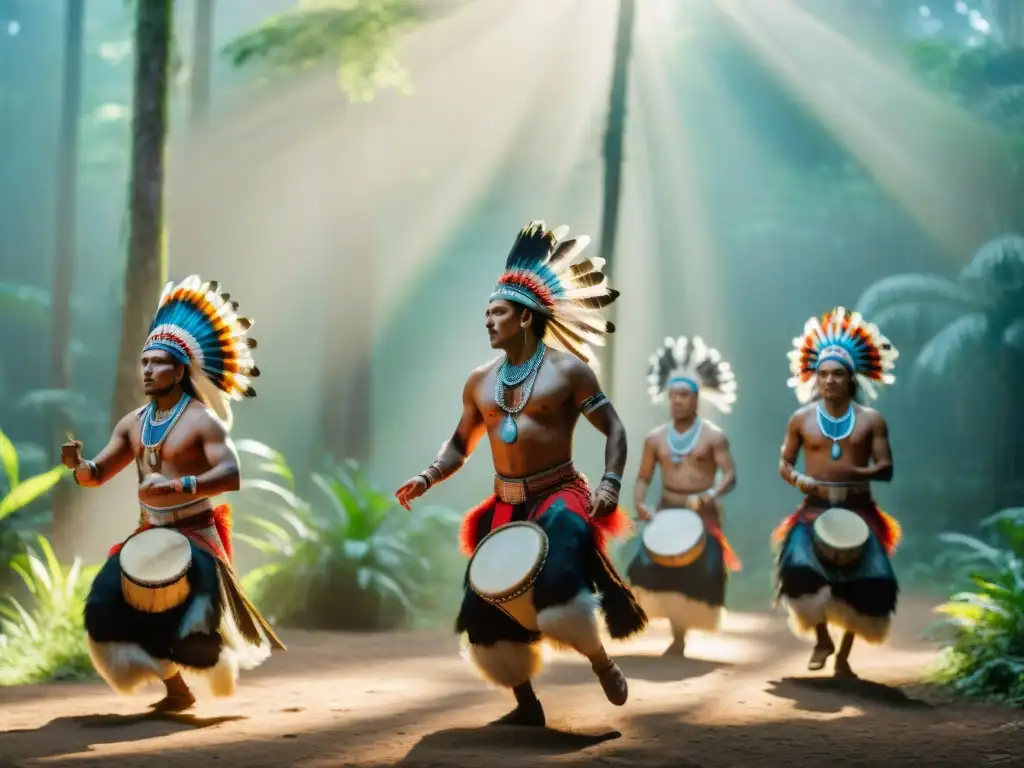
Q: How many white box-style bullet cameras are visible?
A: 0